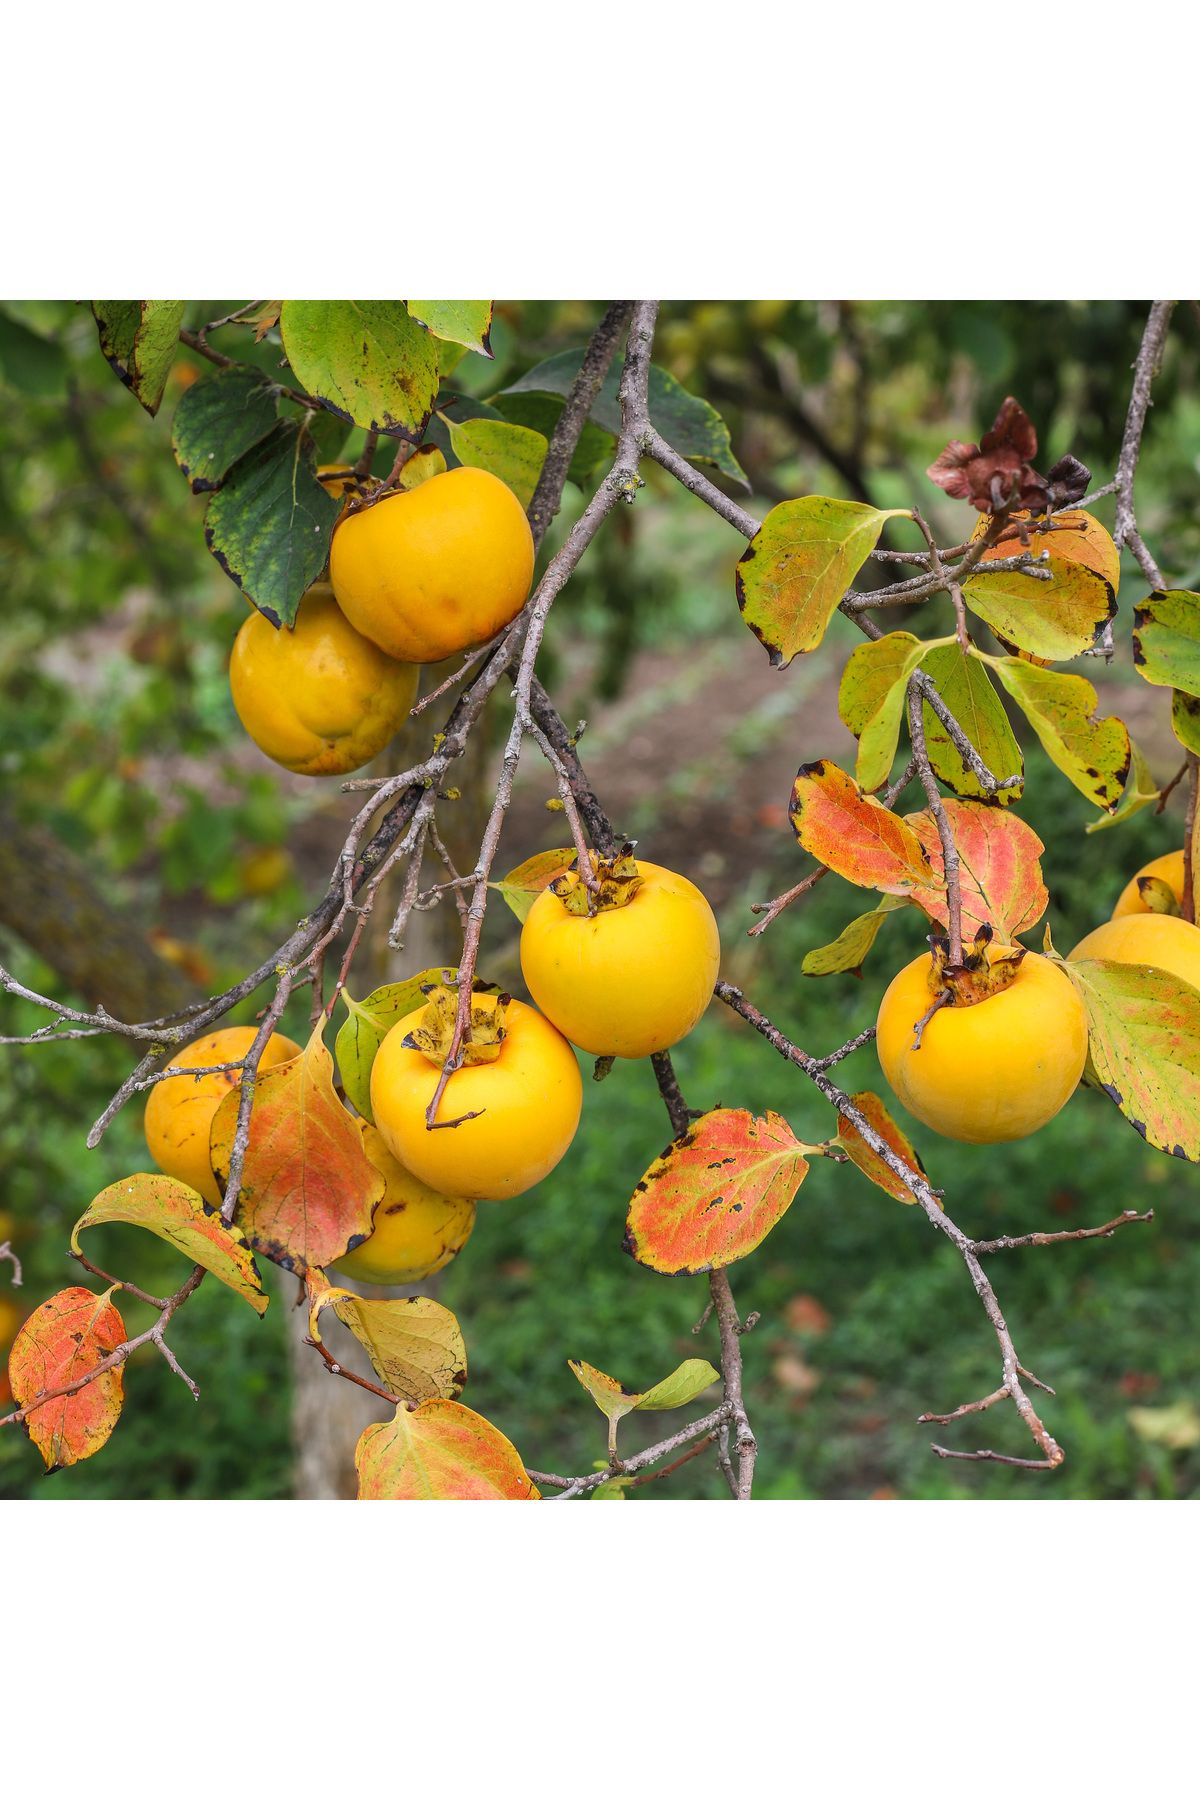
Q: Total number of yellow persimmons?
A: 9